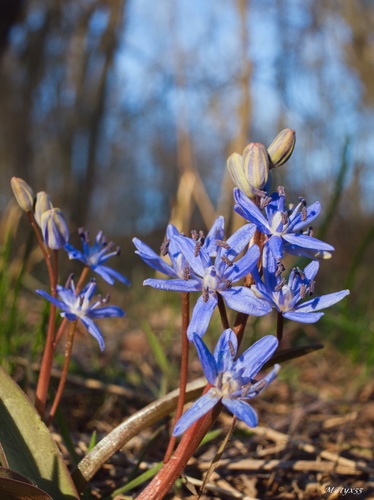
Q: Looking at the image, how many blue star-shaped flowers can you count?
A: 7